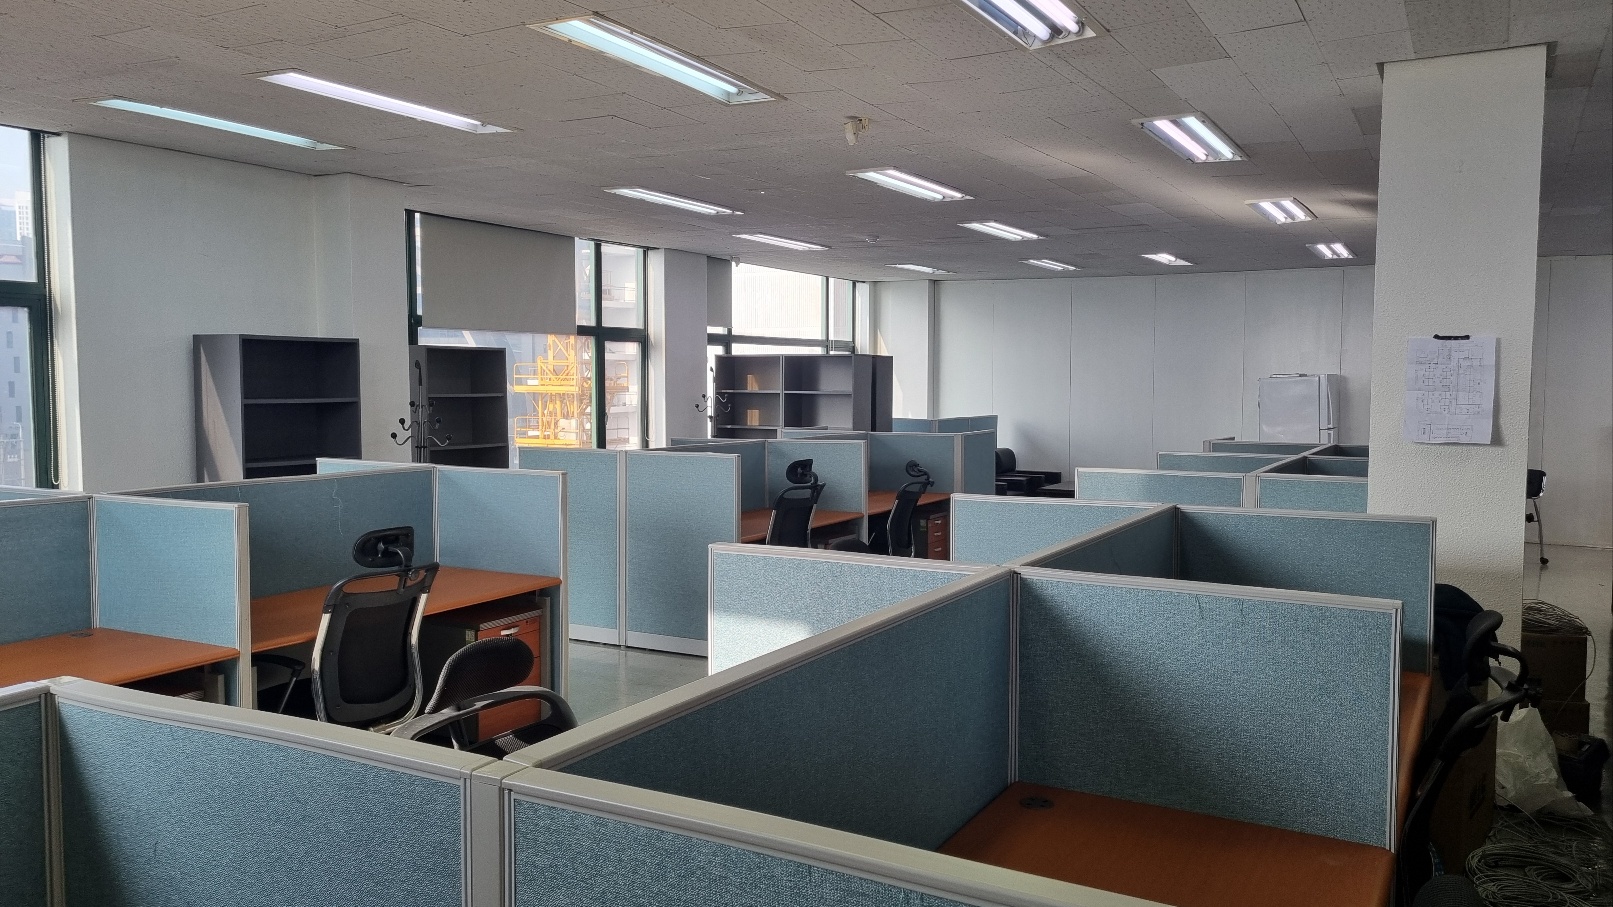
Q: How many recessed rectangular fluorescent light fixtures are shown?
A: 14